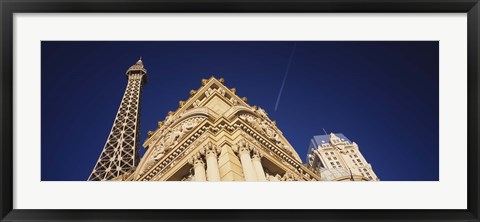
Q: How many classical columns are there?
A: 4